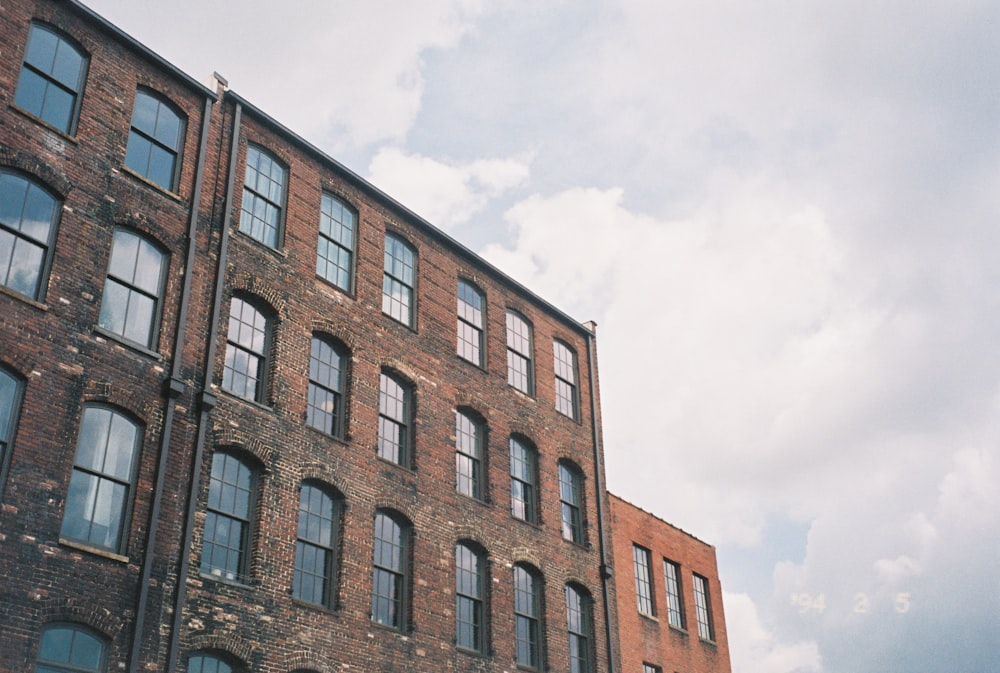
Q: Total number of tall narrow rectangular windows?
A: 3